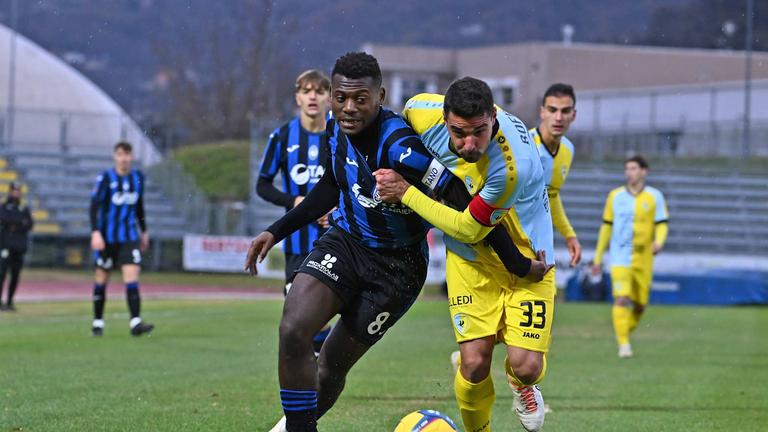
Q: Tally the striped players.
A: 3